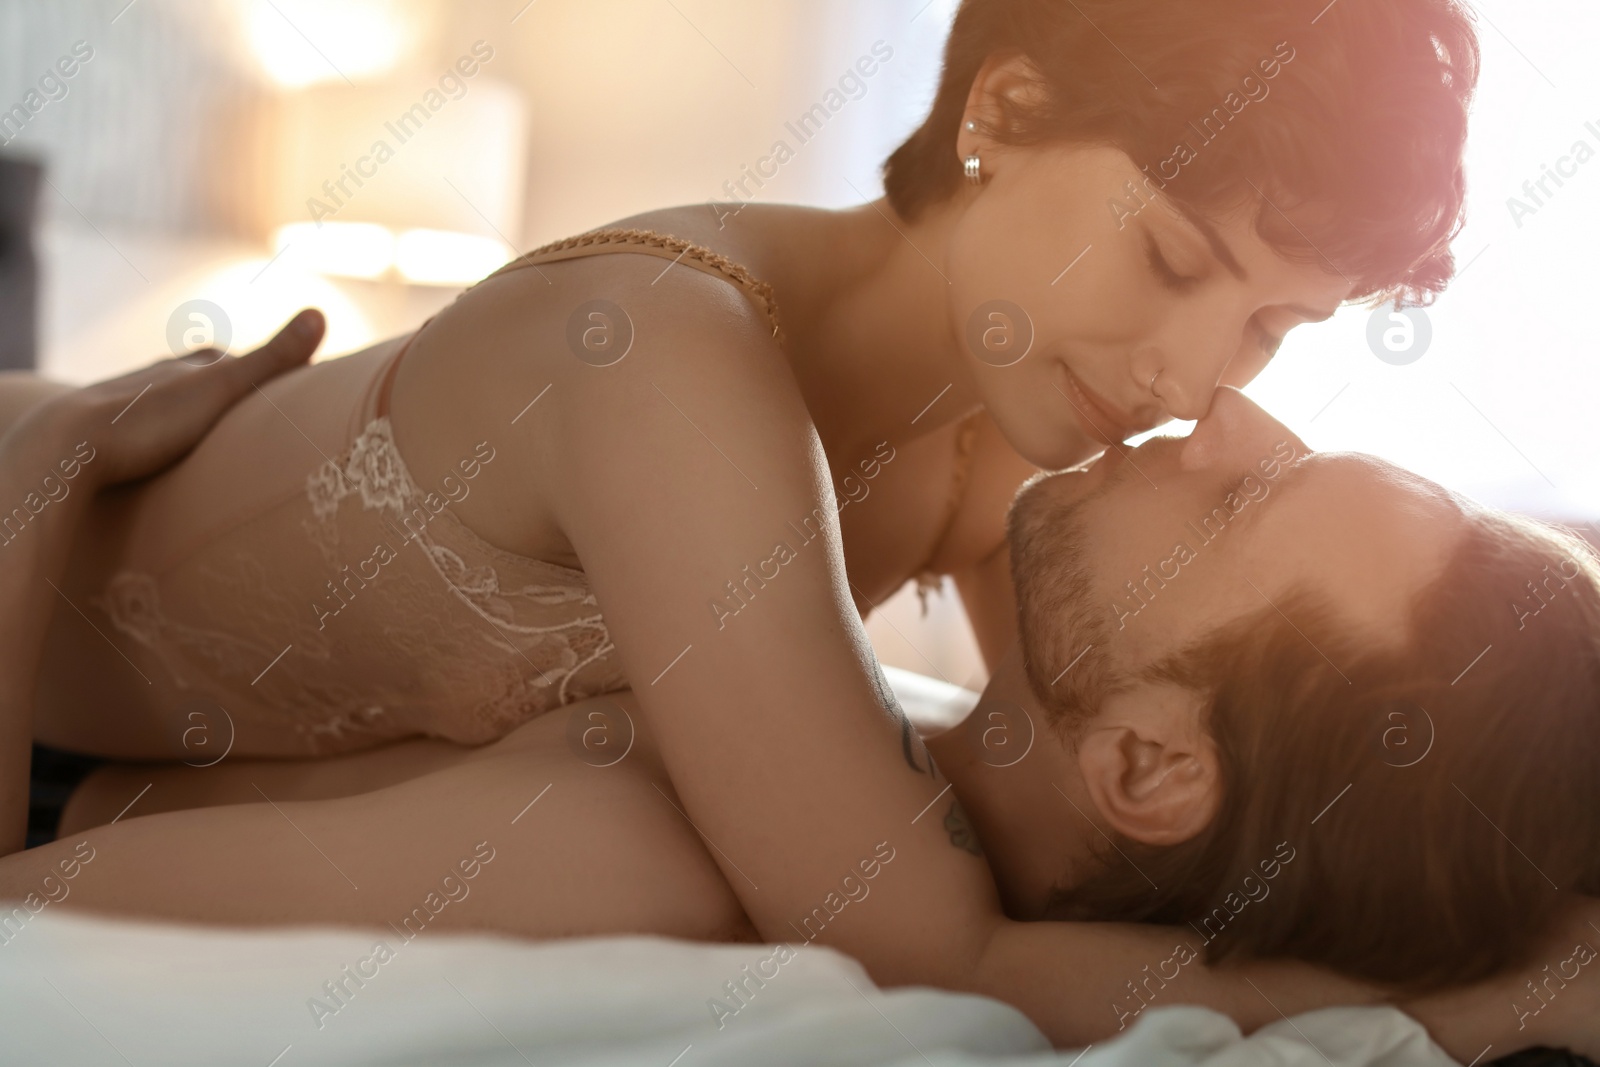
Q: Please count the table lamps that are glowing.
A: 1